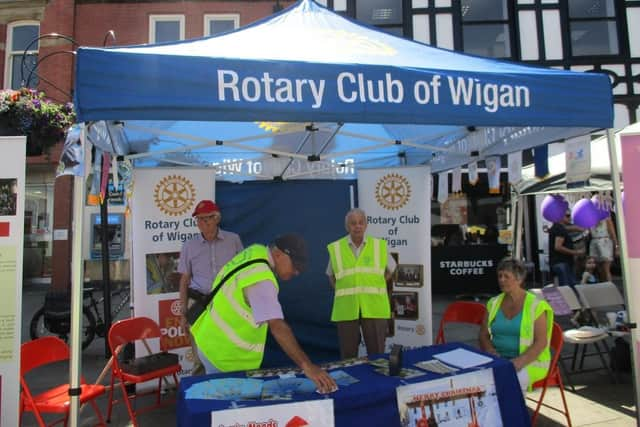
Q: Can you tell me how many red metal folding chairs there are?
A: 4